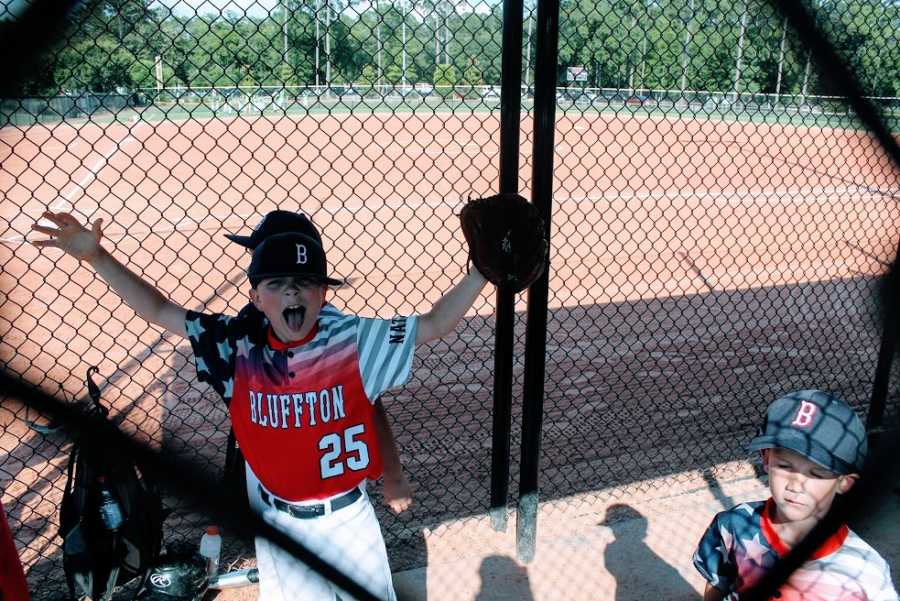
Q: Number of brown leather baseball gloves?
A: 1